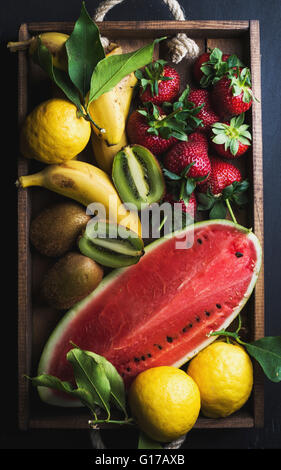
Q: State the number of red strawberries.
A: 9